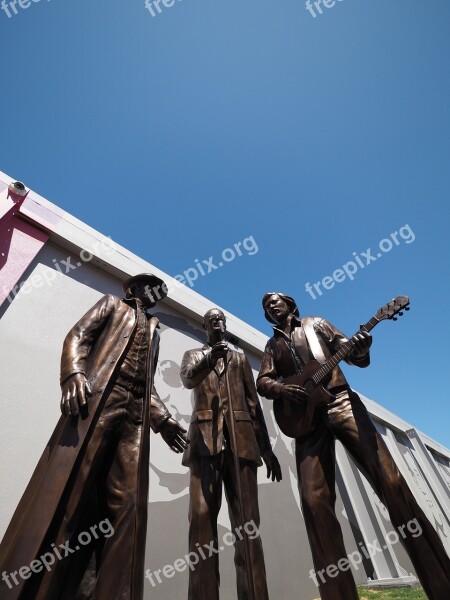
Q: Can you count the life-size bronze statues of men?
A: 3